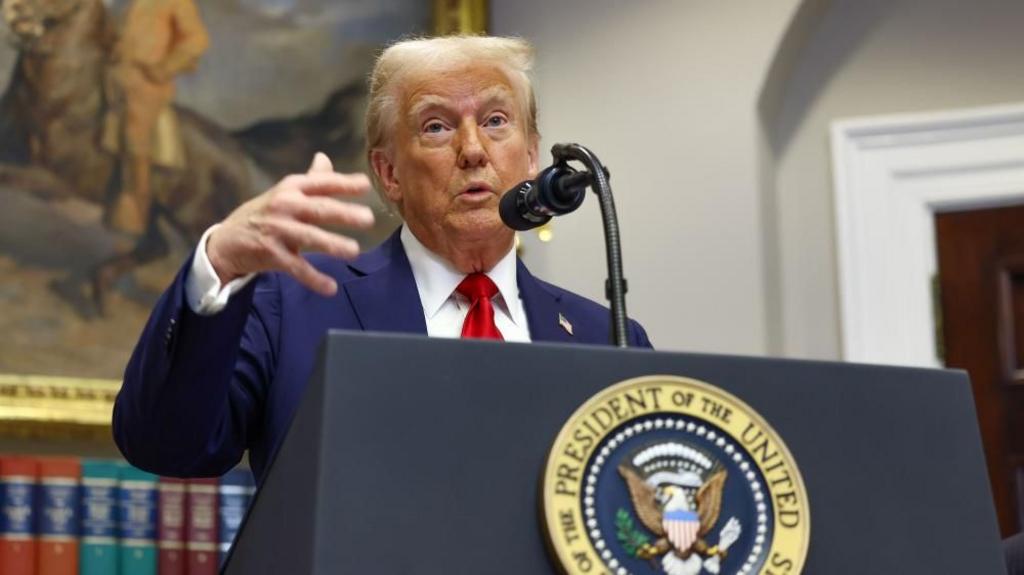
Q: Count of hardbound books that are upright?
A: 7